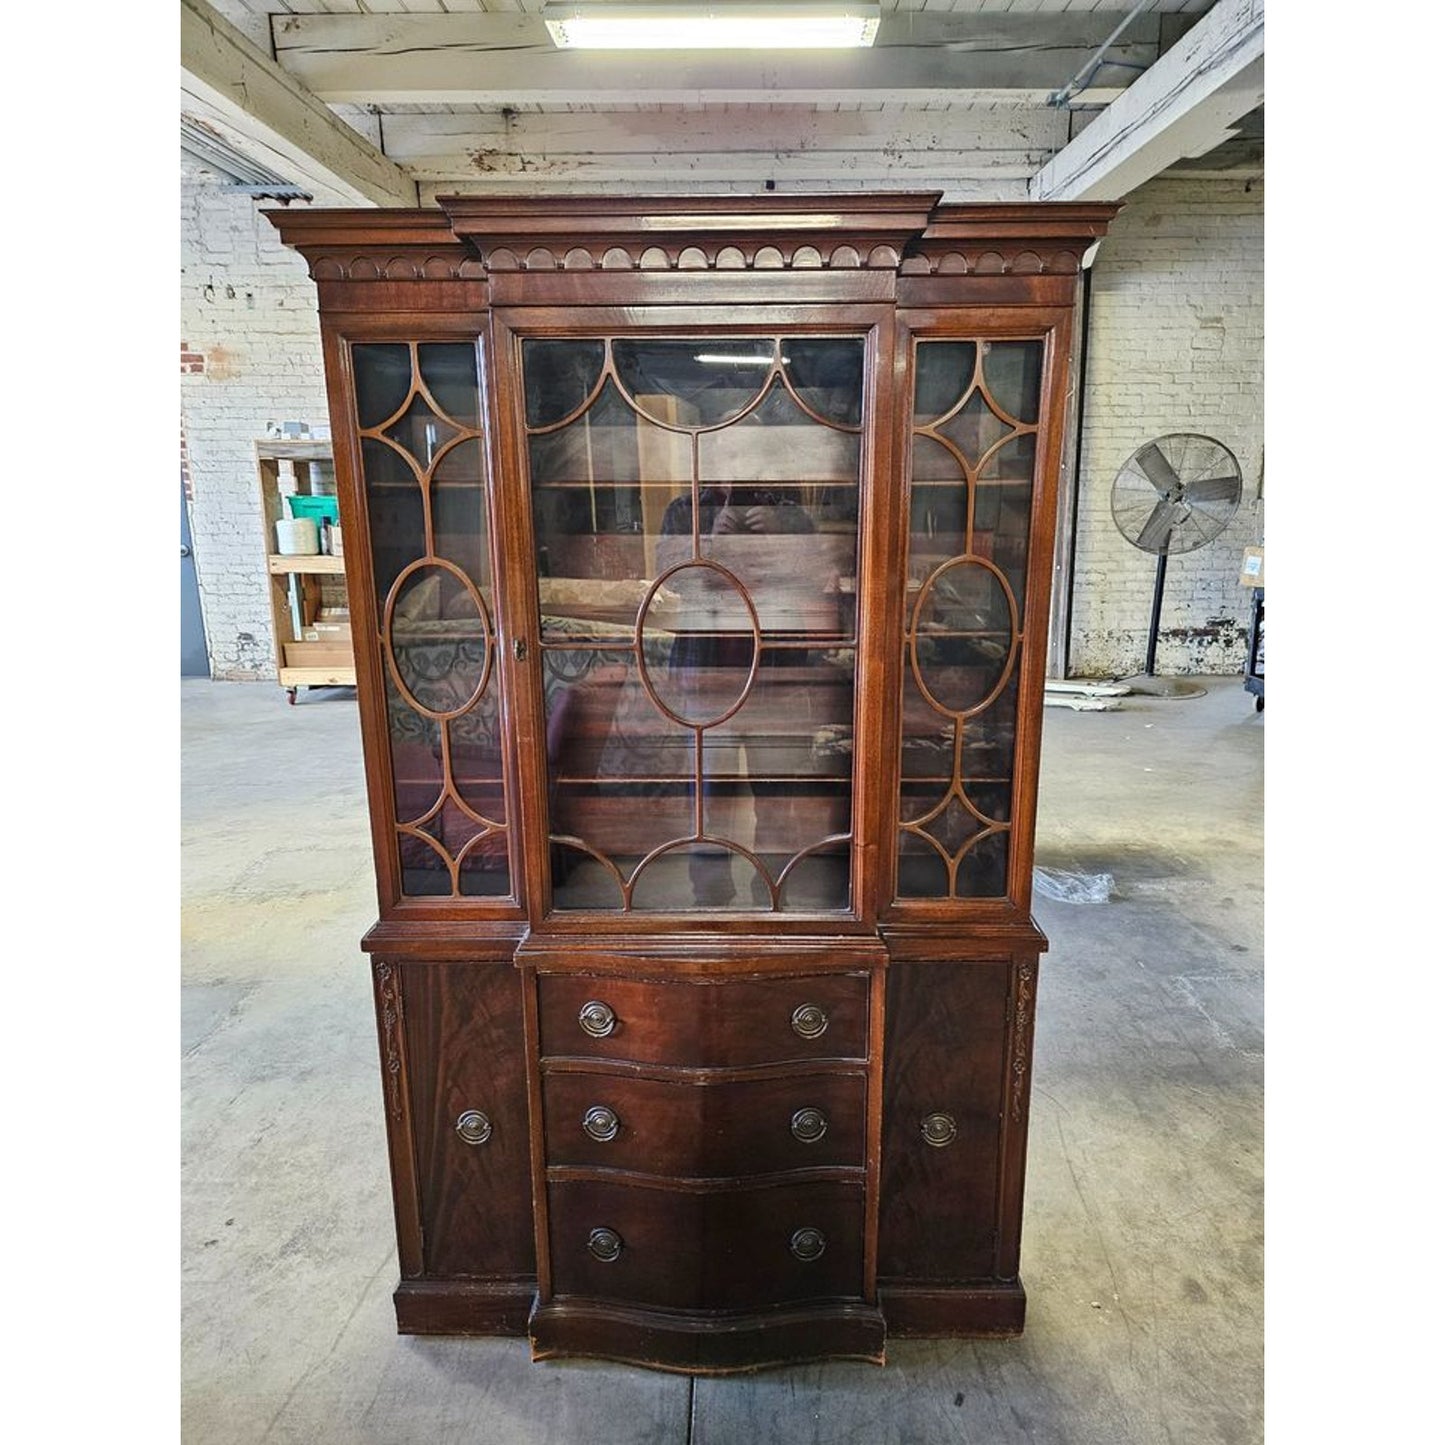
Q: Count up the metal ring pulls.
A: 8